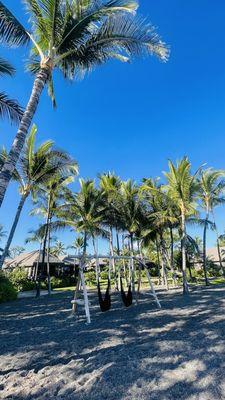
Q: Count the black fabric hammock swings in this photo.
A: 2